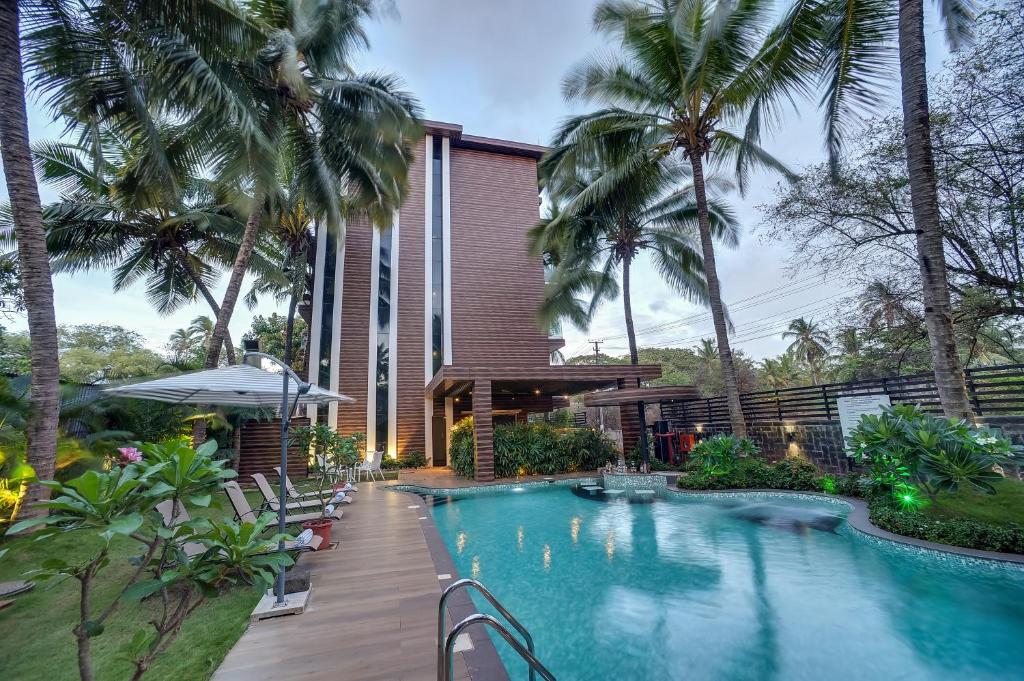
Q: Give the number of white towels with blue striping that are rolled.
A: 4